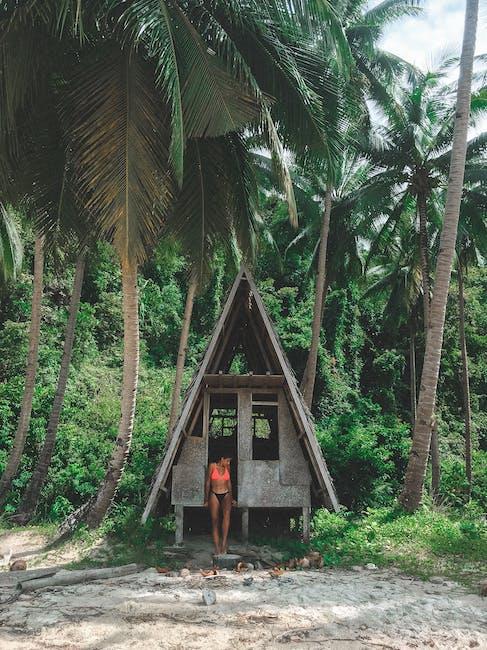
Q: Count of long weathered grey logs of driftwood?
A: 2